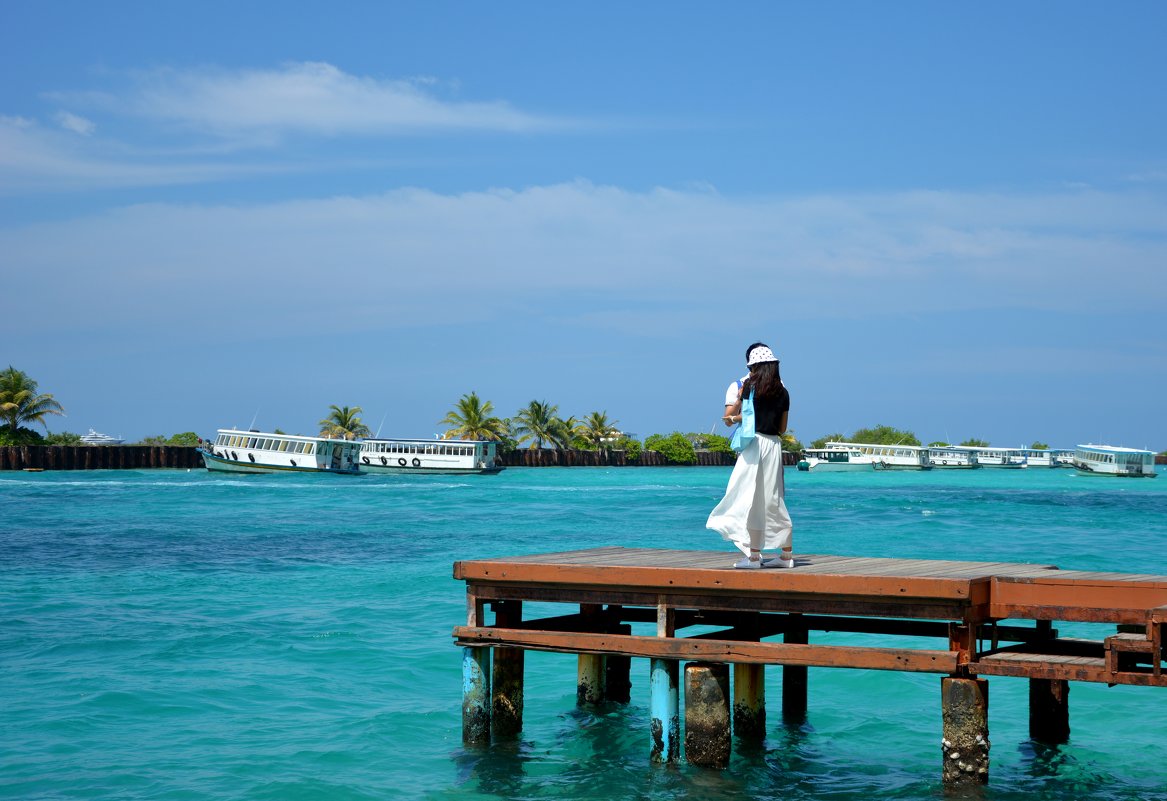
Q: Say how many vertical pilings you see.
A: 10